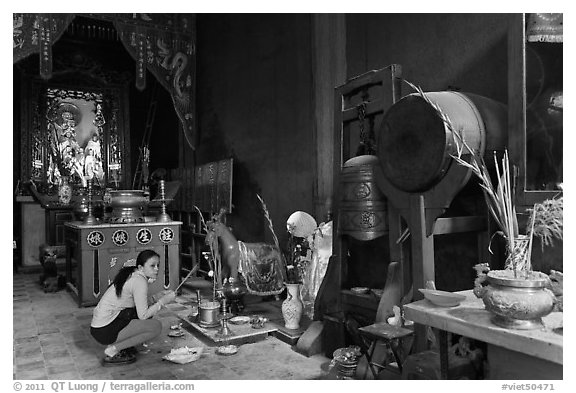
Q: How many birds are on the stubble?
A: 0